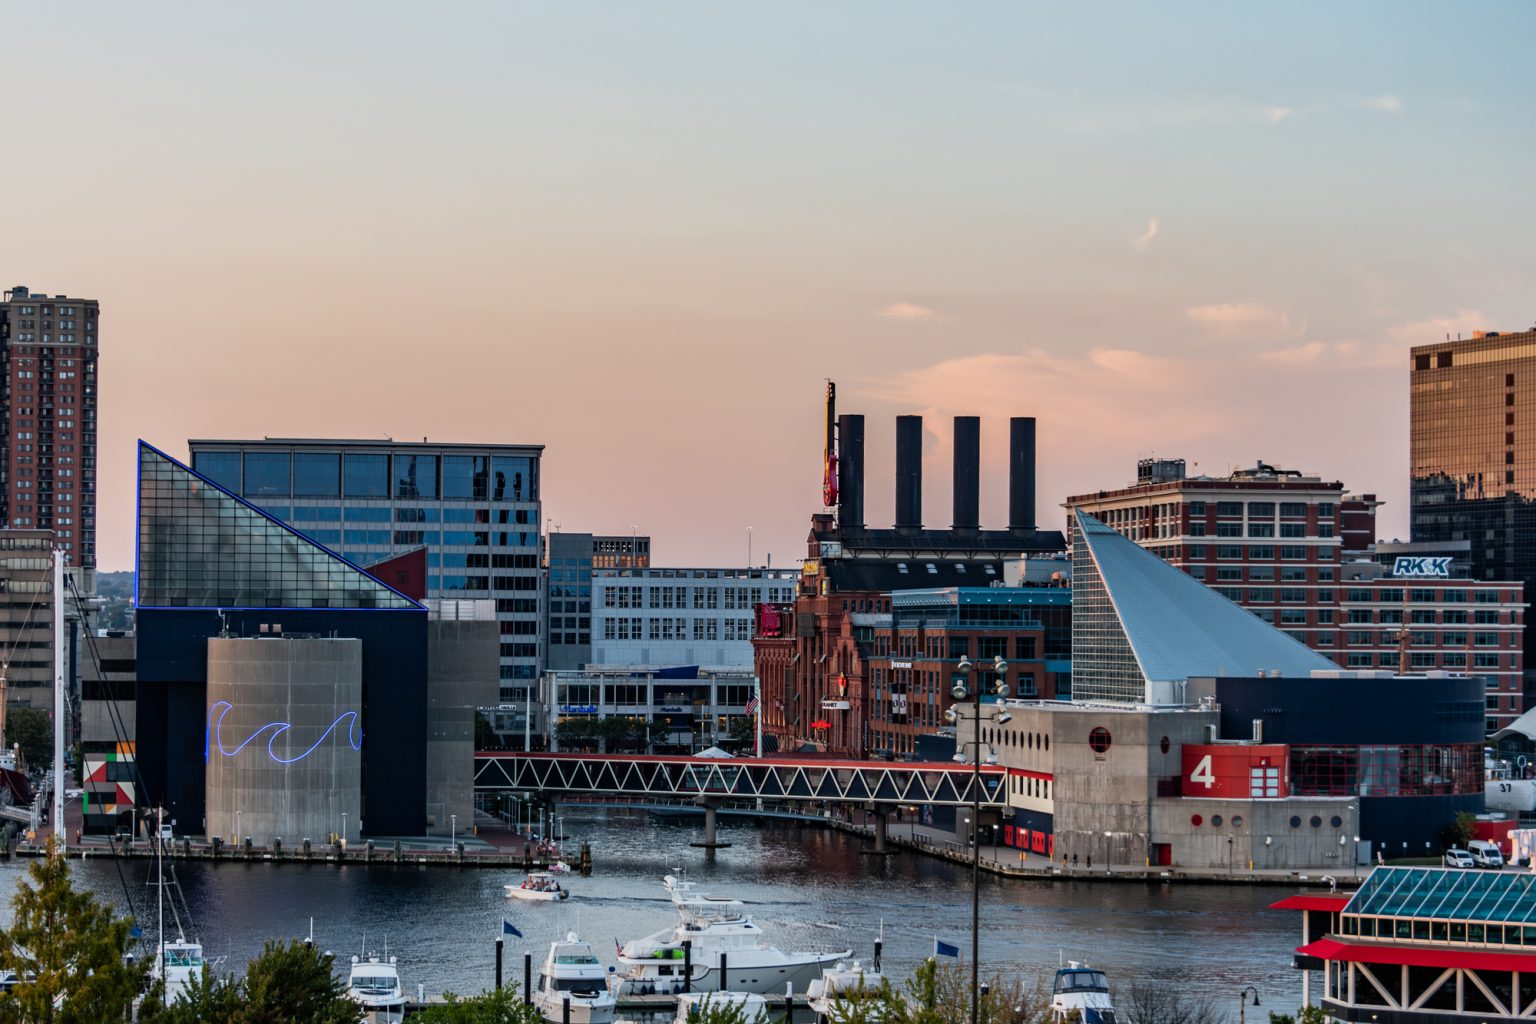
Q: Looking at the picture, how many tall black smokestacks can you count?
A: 4